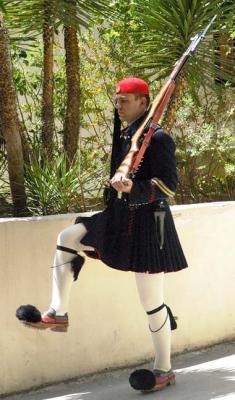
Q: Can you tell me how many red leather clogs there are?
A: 2